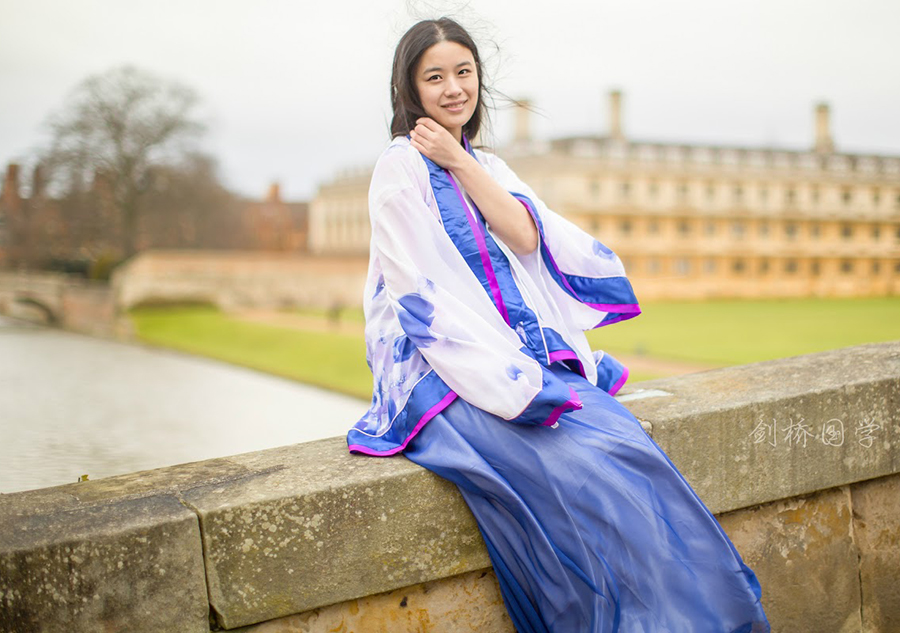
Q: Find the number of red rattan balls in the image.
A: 0